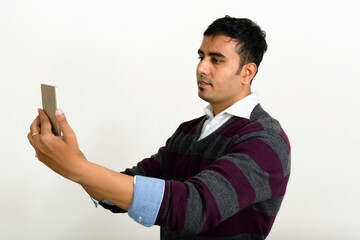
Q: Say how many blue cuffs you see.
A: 2